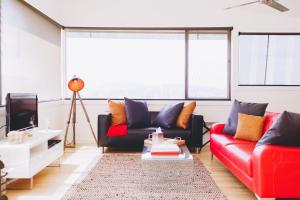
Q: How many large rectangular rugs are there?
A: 1